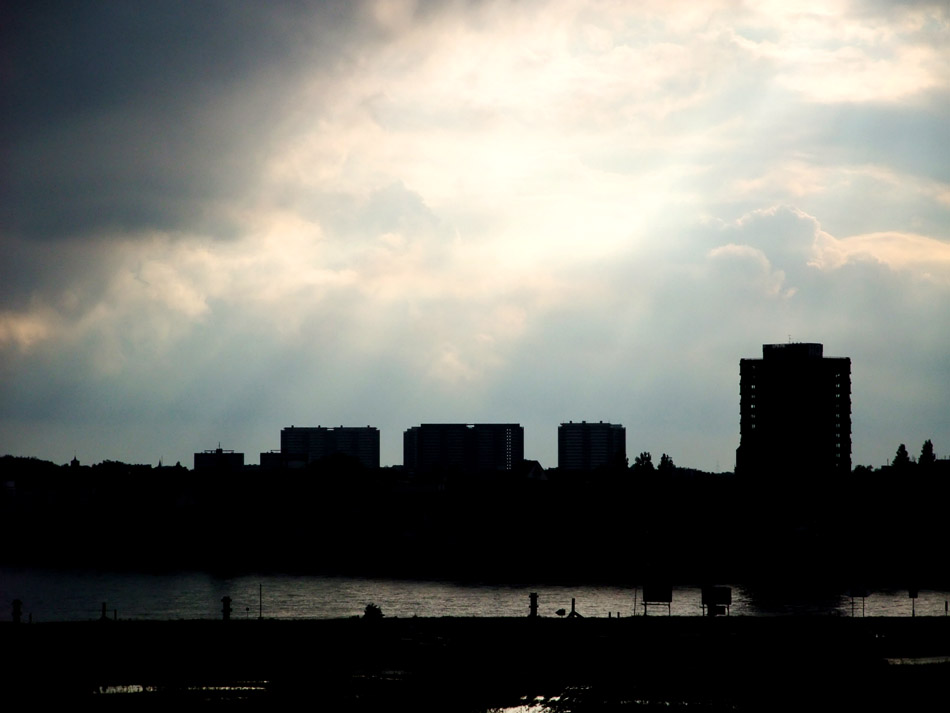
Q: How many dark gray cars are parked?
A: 0